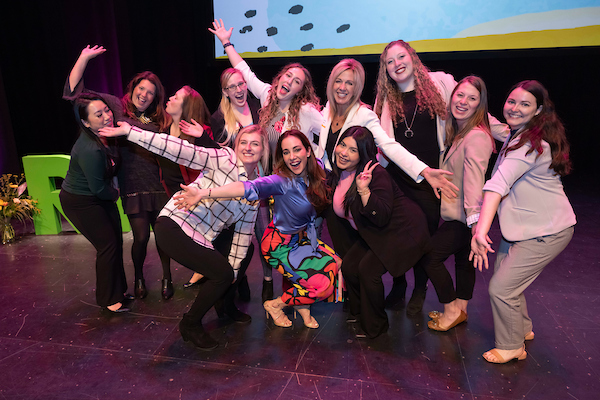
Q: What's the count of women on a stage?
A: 12